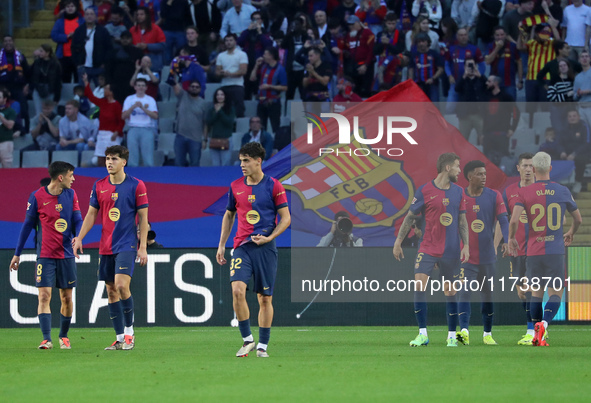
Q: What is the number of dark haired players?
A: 6